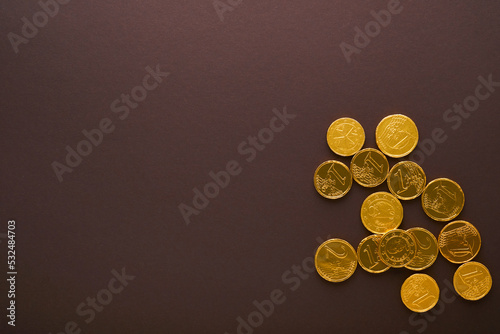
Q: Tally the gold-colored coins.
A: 14